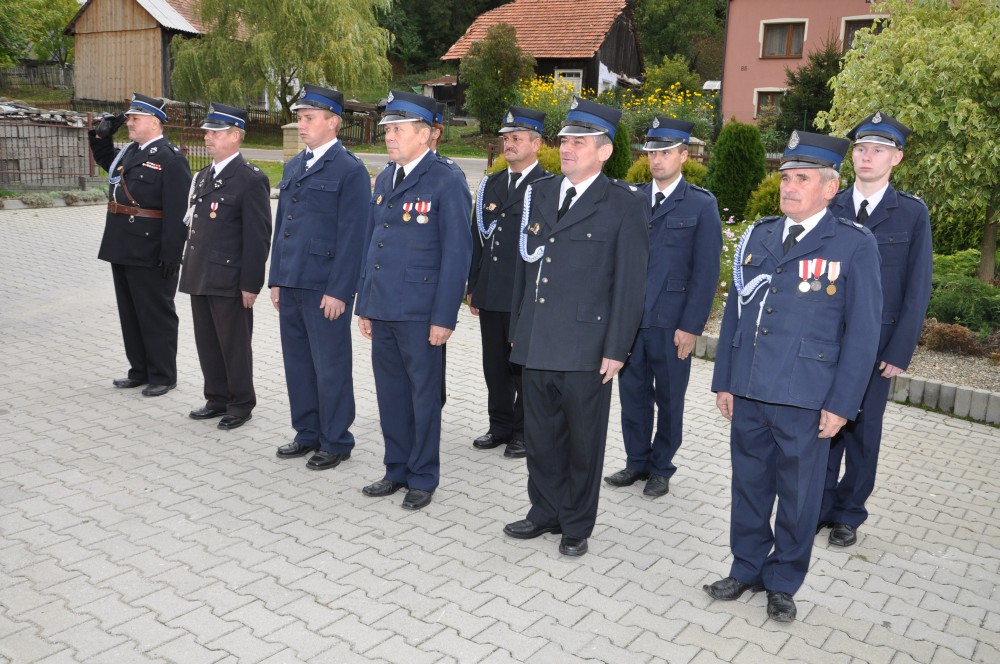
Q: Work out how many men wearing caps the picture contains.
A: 10